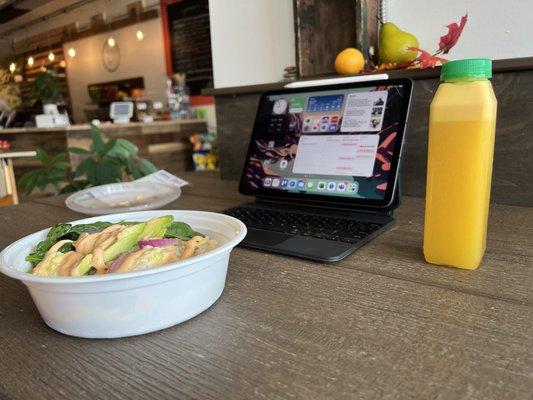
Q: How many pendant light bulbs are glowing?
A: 6